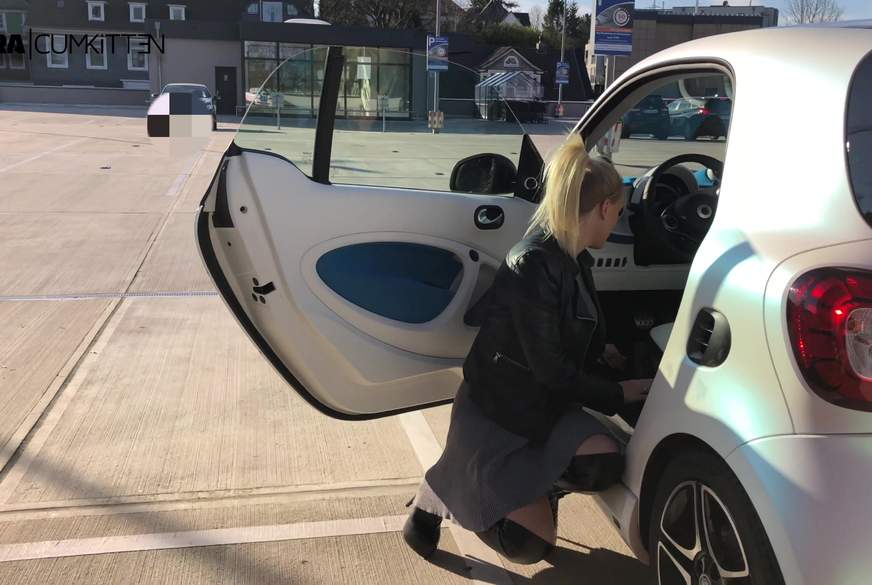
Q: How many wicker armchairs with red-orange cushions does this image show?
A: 0